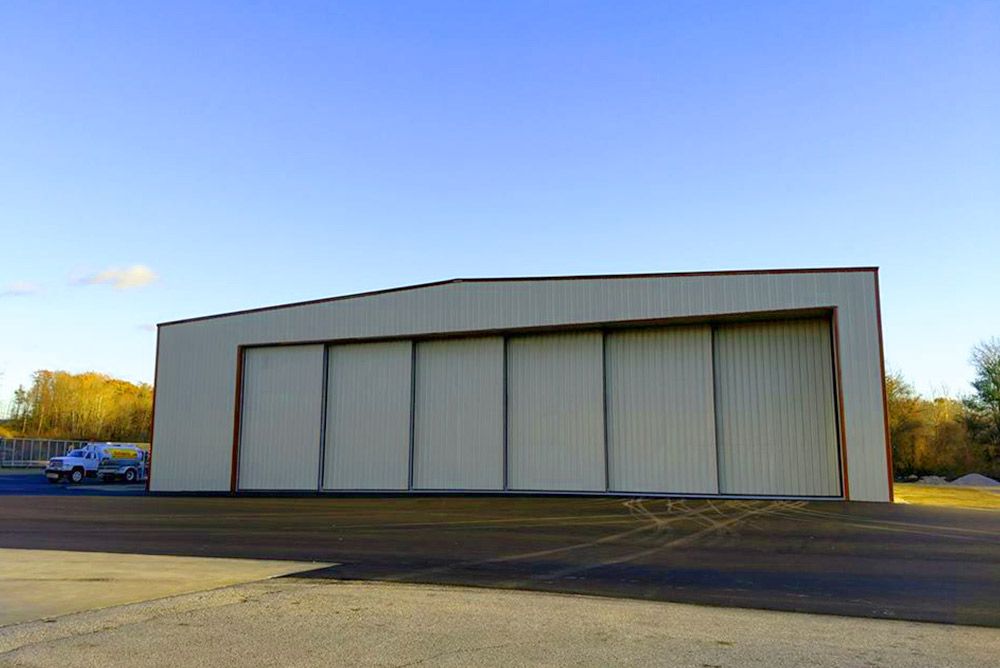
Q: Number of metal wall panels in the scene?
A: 6